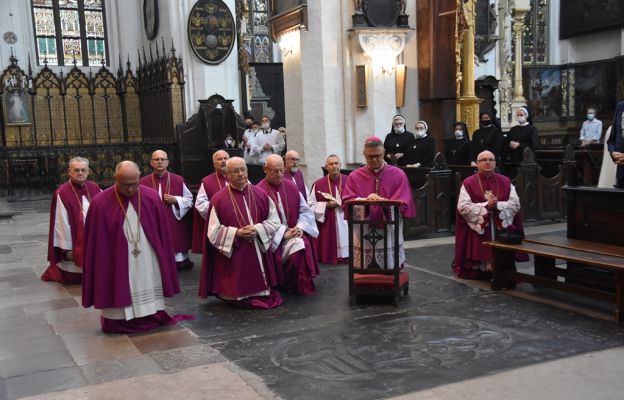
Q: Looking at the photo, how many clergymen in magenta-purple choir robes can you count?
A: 10